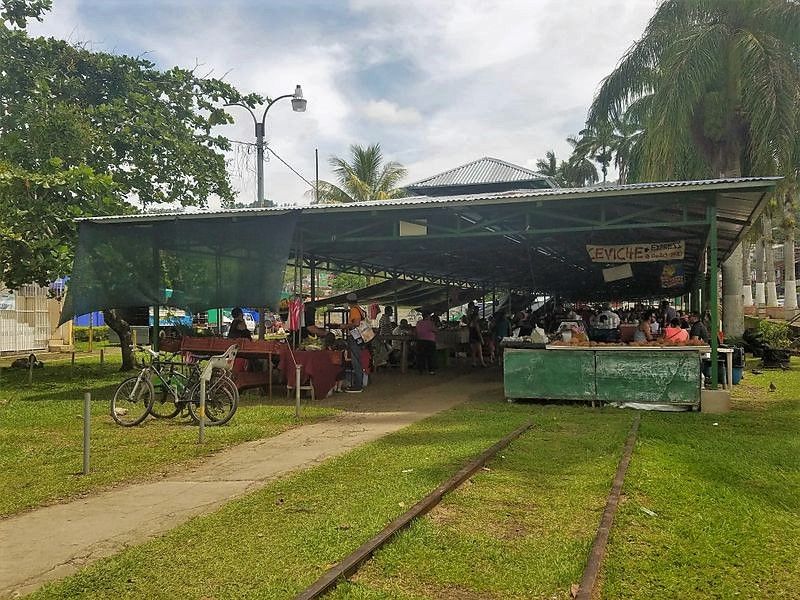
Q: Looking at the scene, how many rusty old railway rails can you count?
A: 2